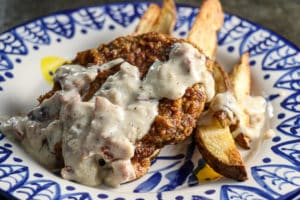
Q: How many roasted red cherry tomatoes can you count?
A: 0